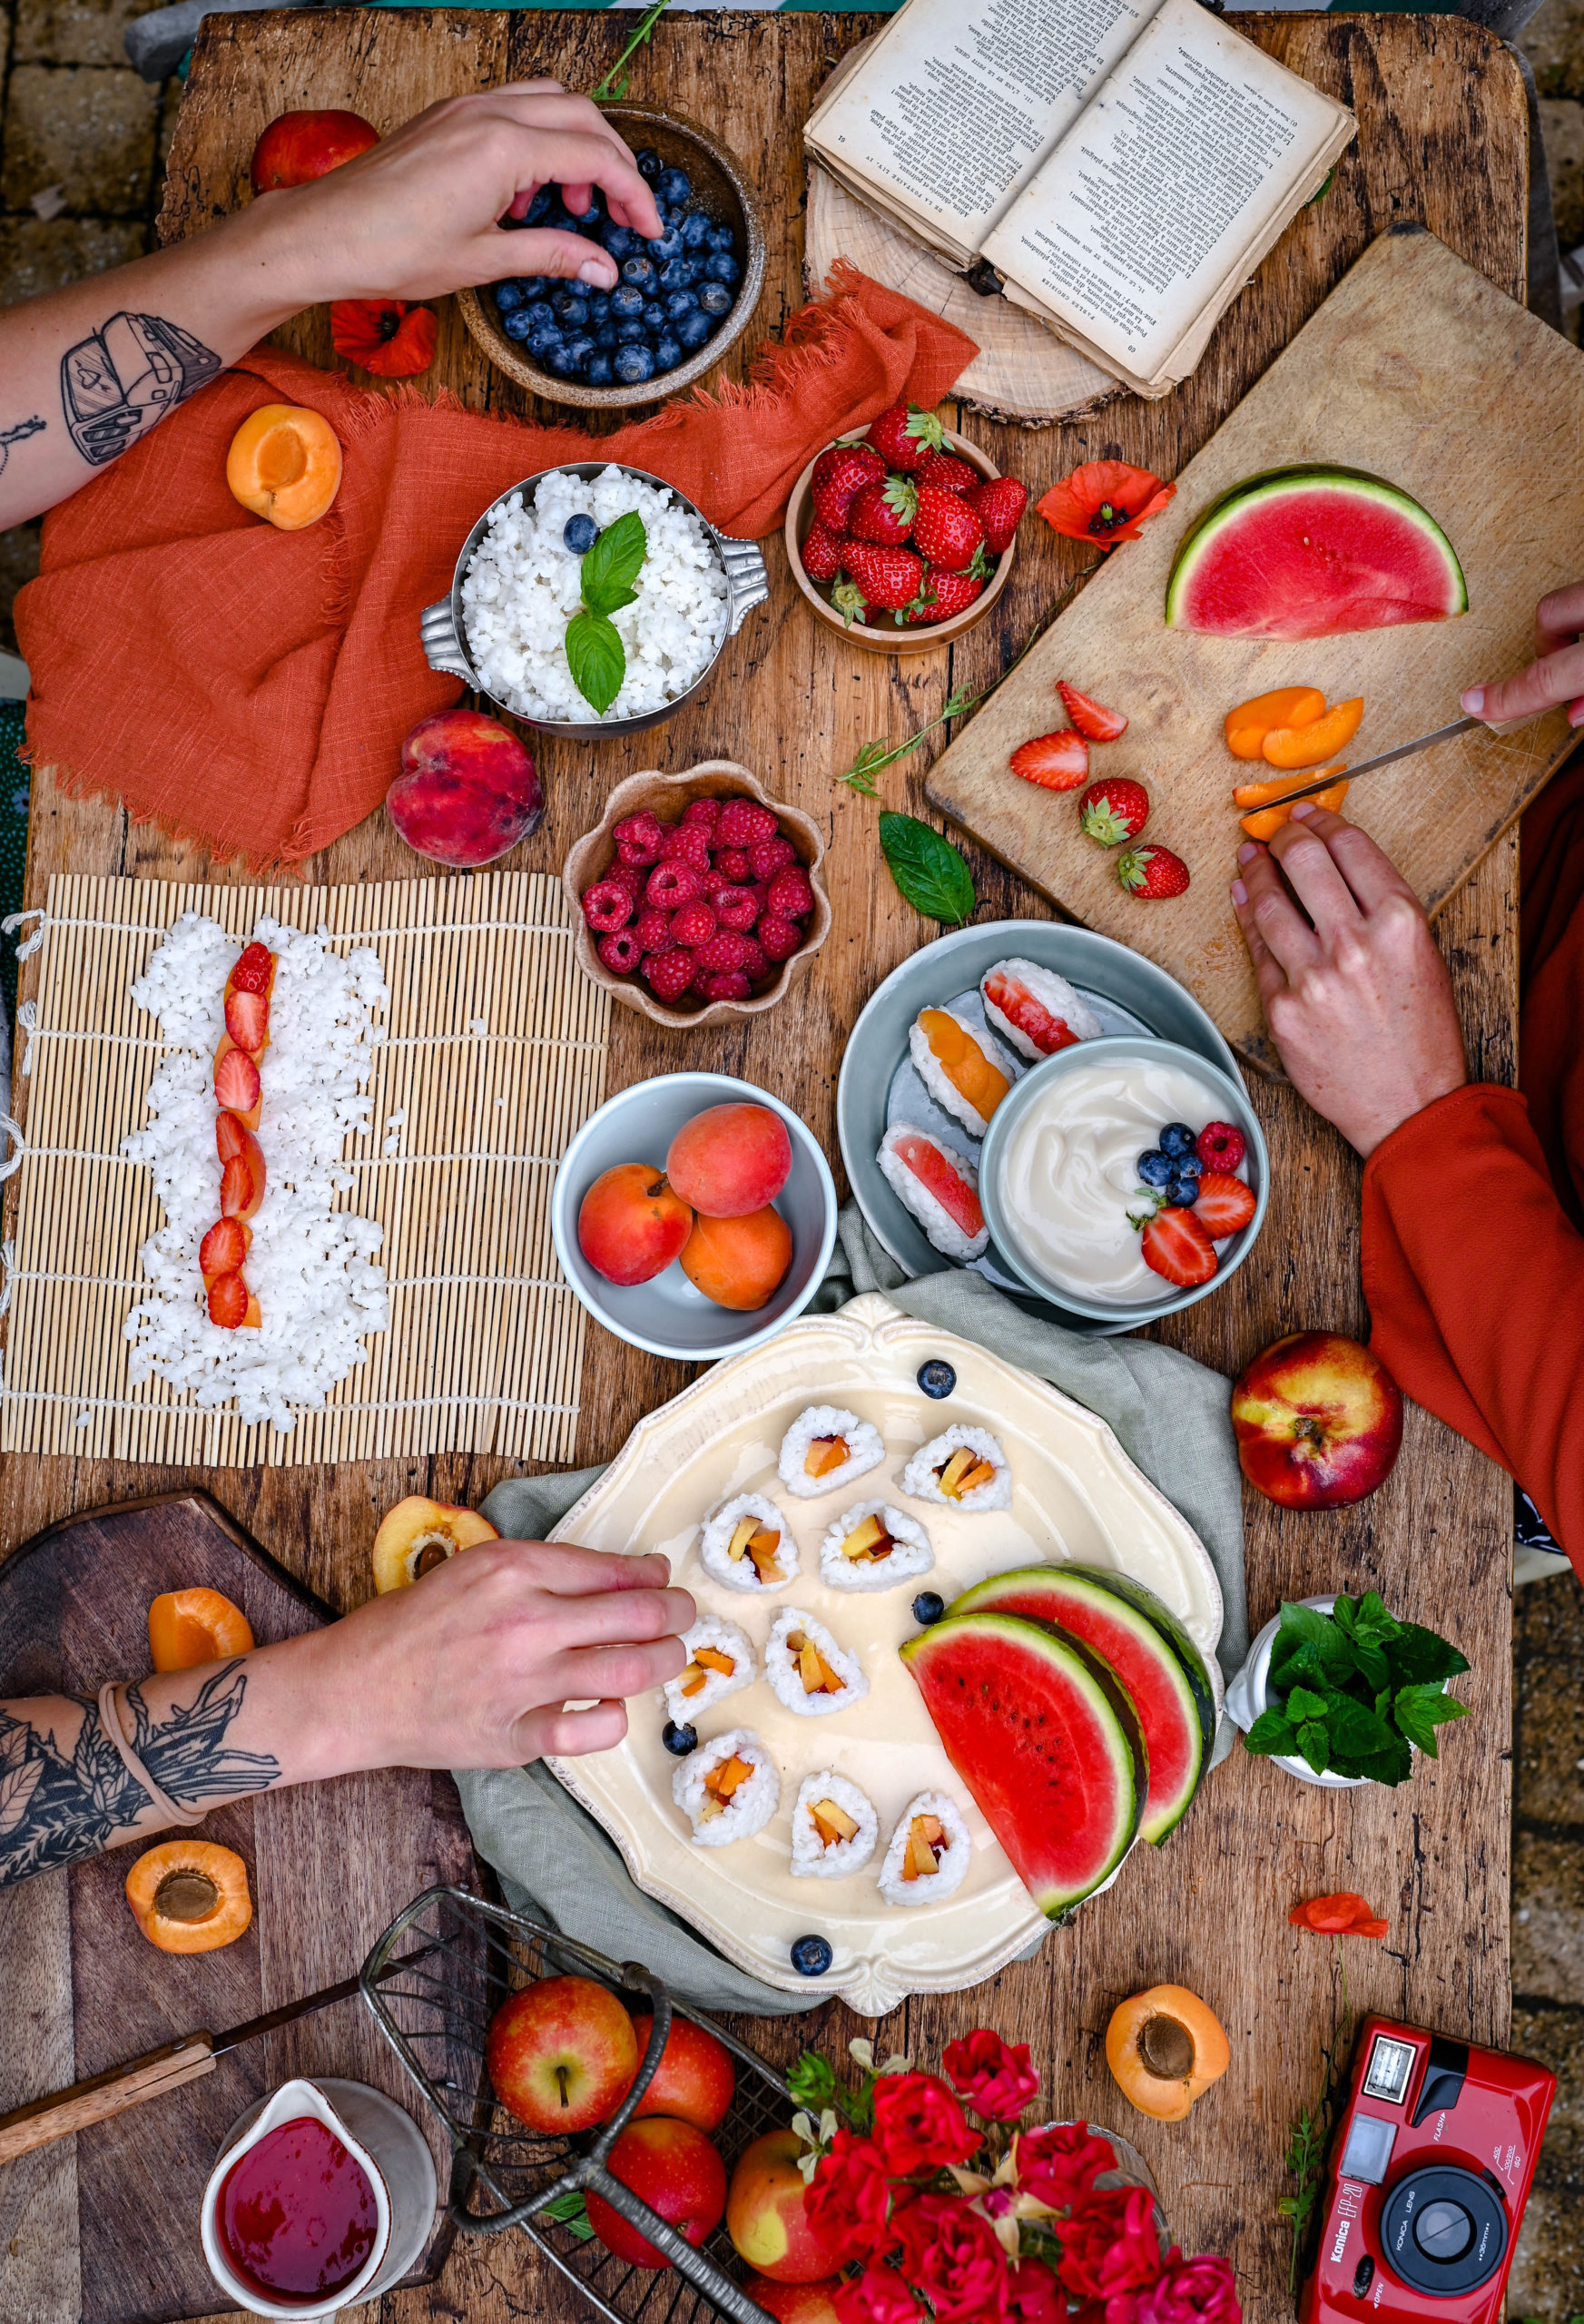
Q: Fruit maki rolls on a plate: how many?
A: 9